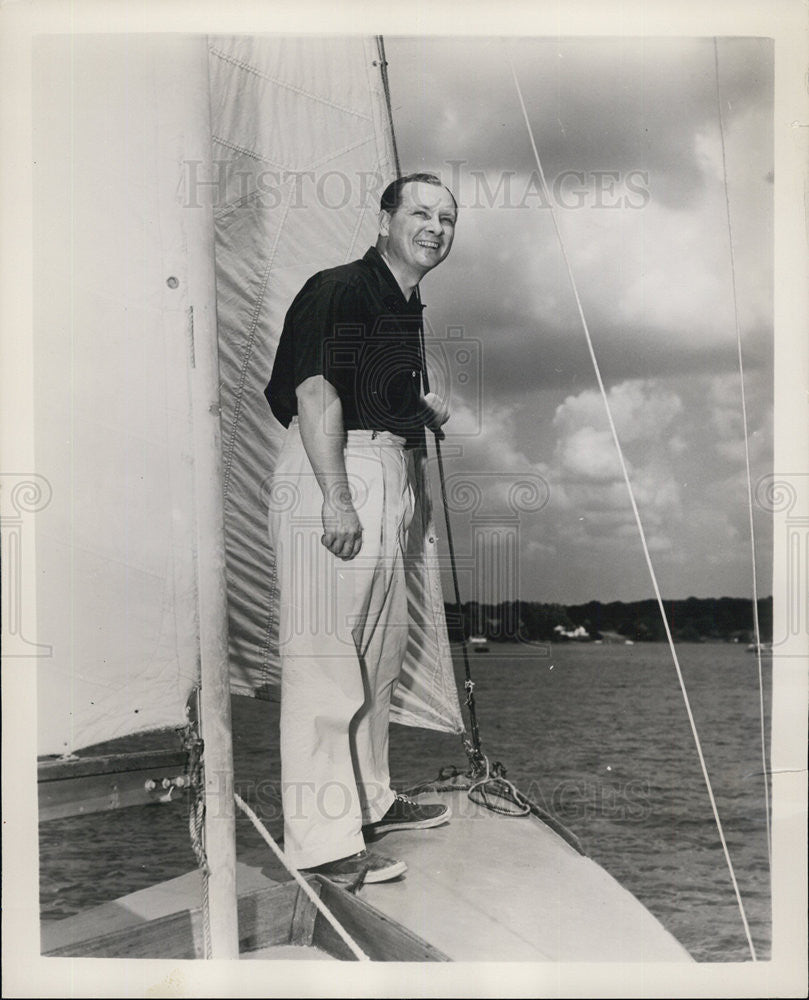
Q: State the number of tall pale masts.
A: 1